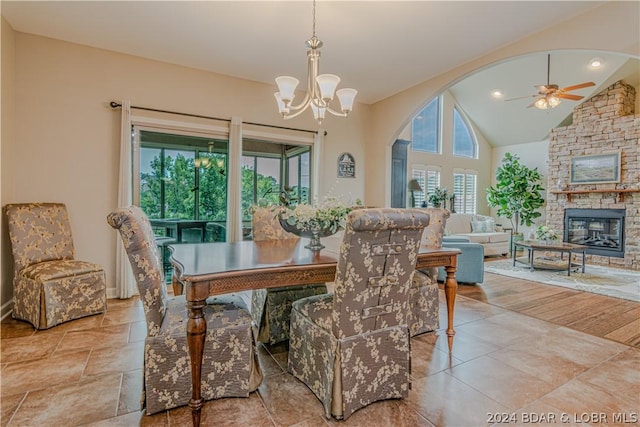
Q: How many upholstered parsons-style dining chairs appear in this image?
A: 5